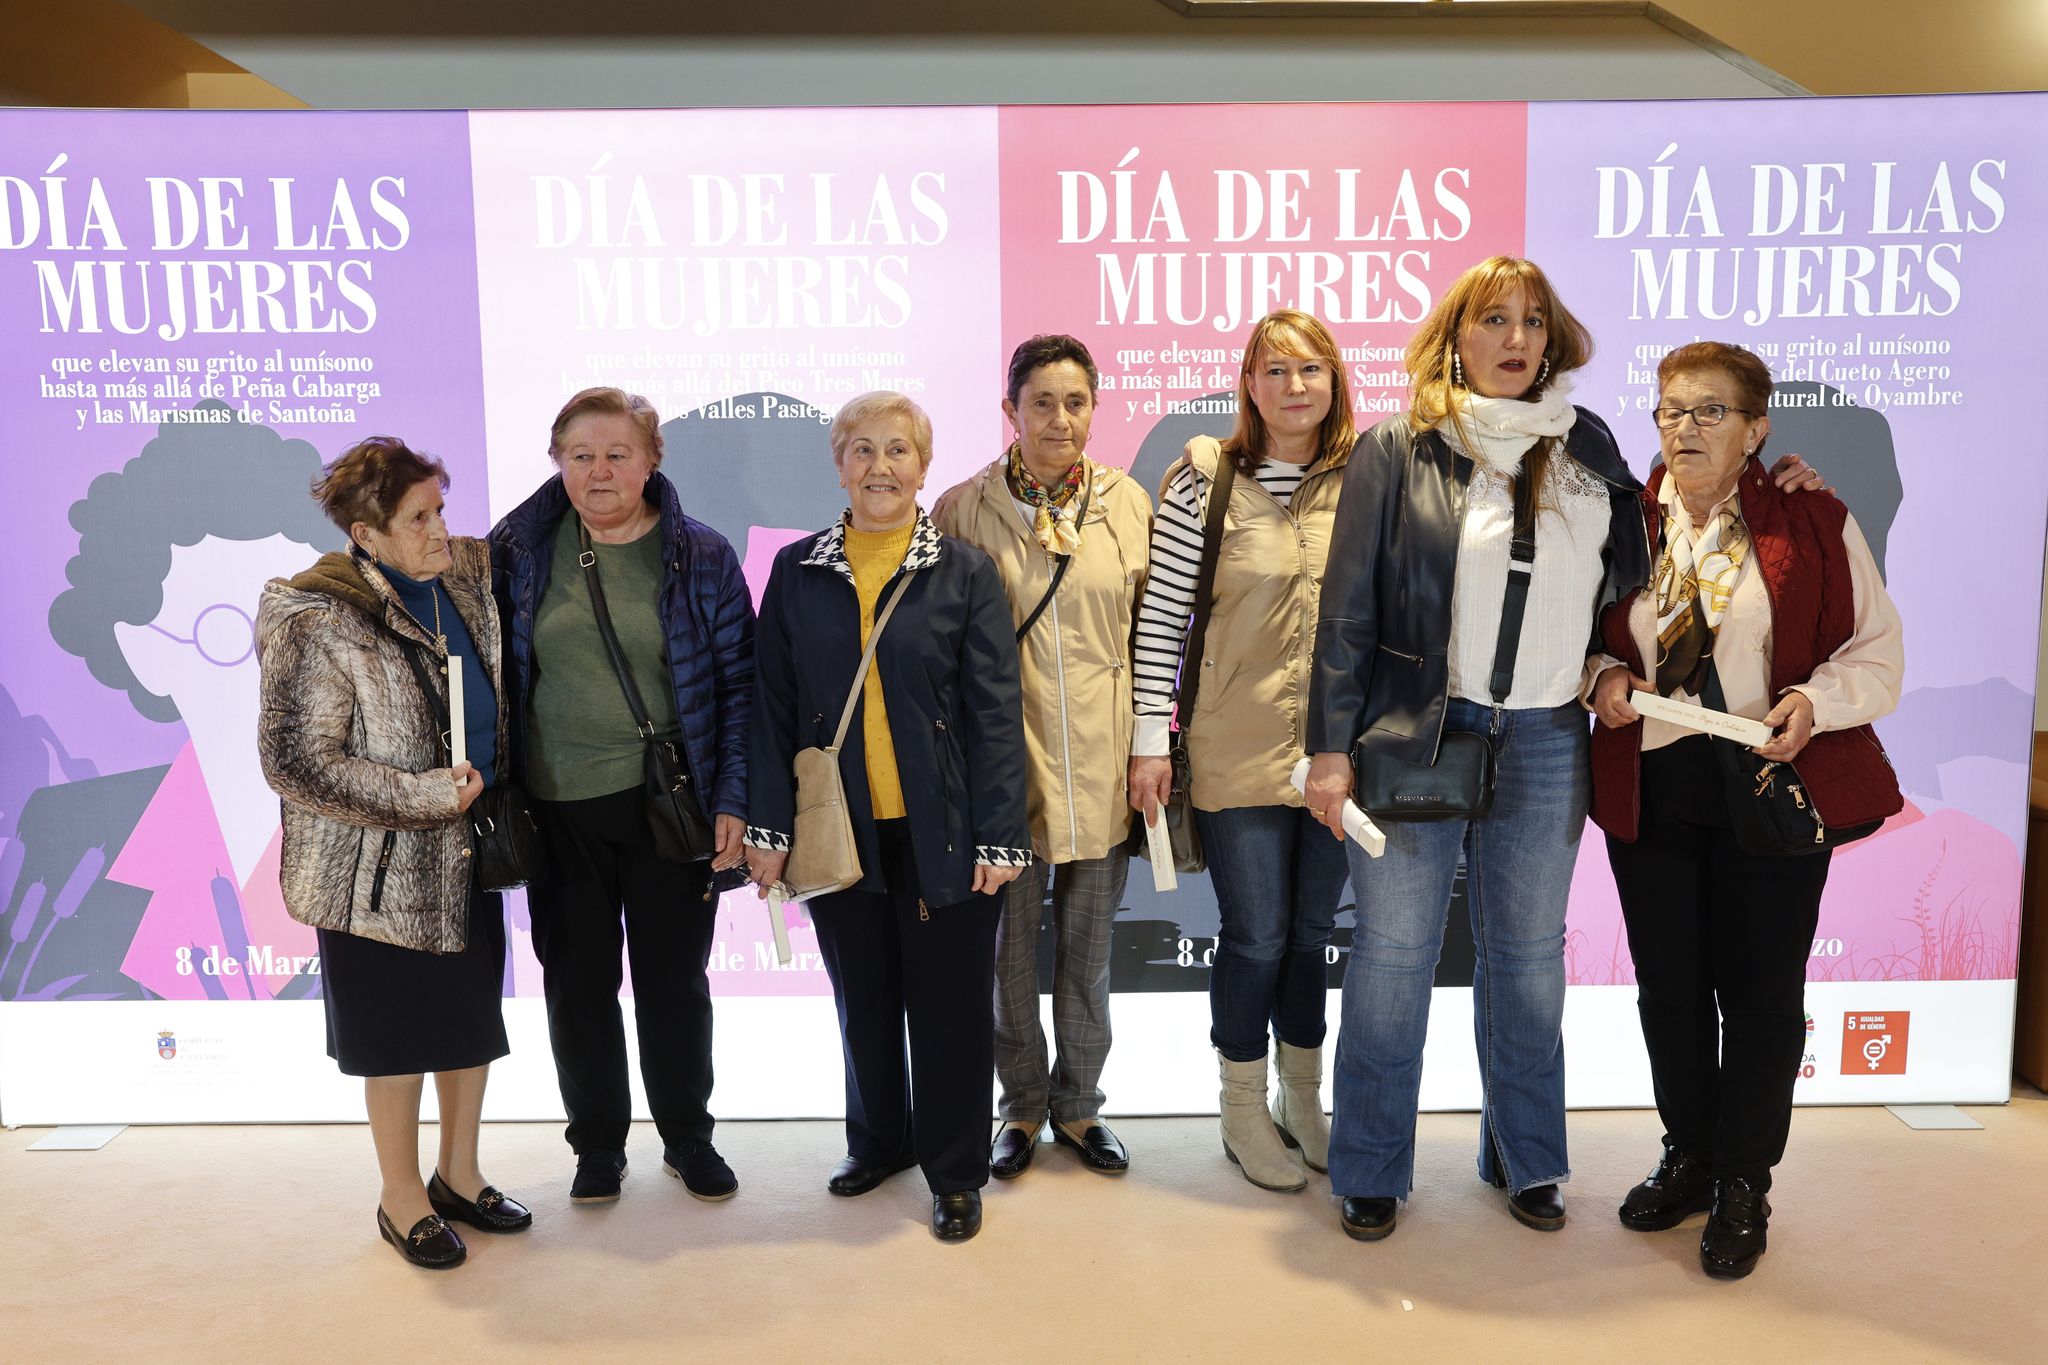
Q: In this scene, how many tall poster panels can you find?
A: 4